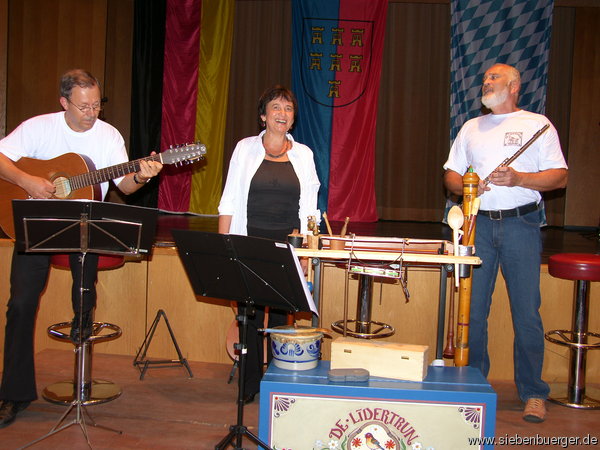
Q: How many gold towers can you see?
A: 7